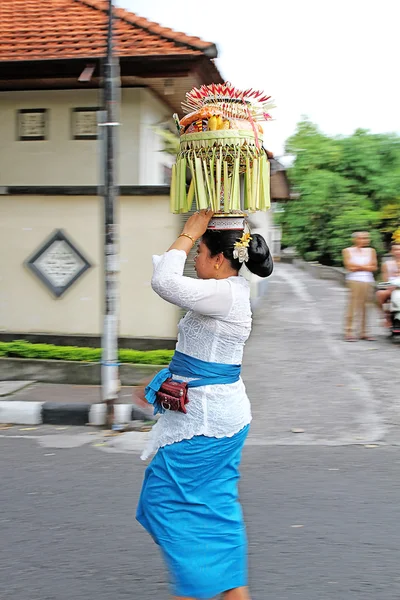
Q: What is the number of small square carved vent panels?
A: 2